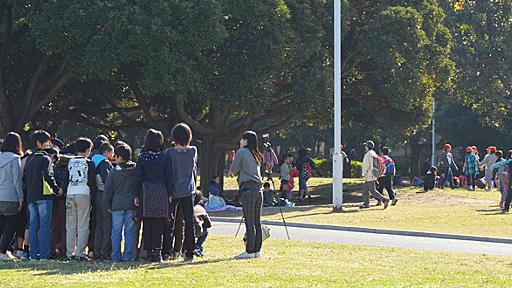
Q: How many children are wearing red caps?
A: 4